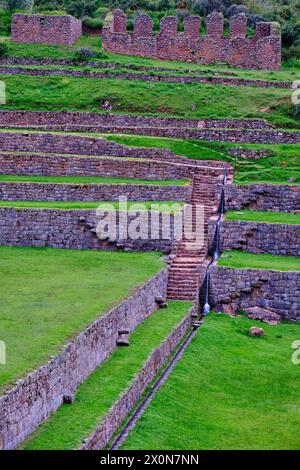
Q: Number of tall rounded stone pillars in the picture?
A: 6